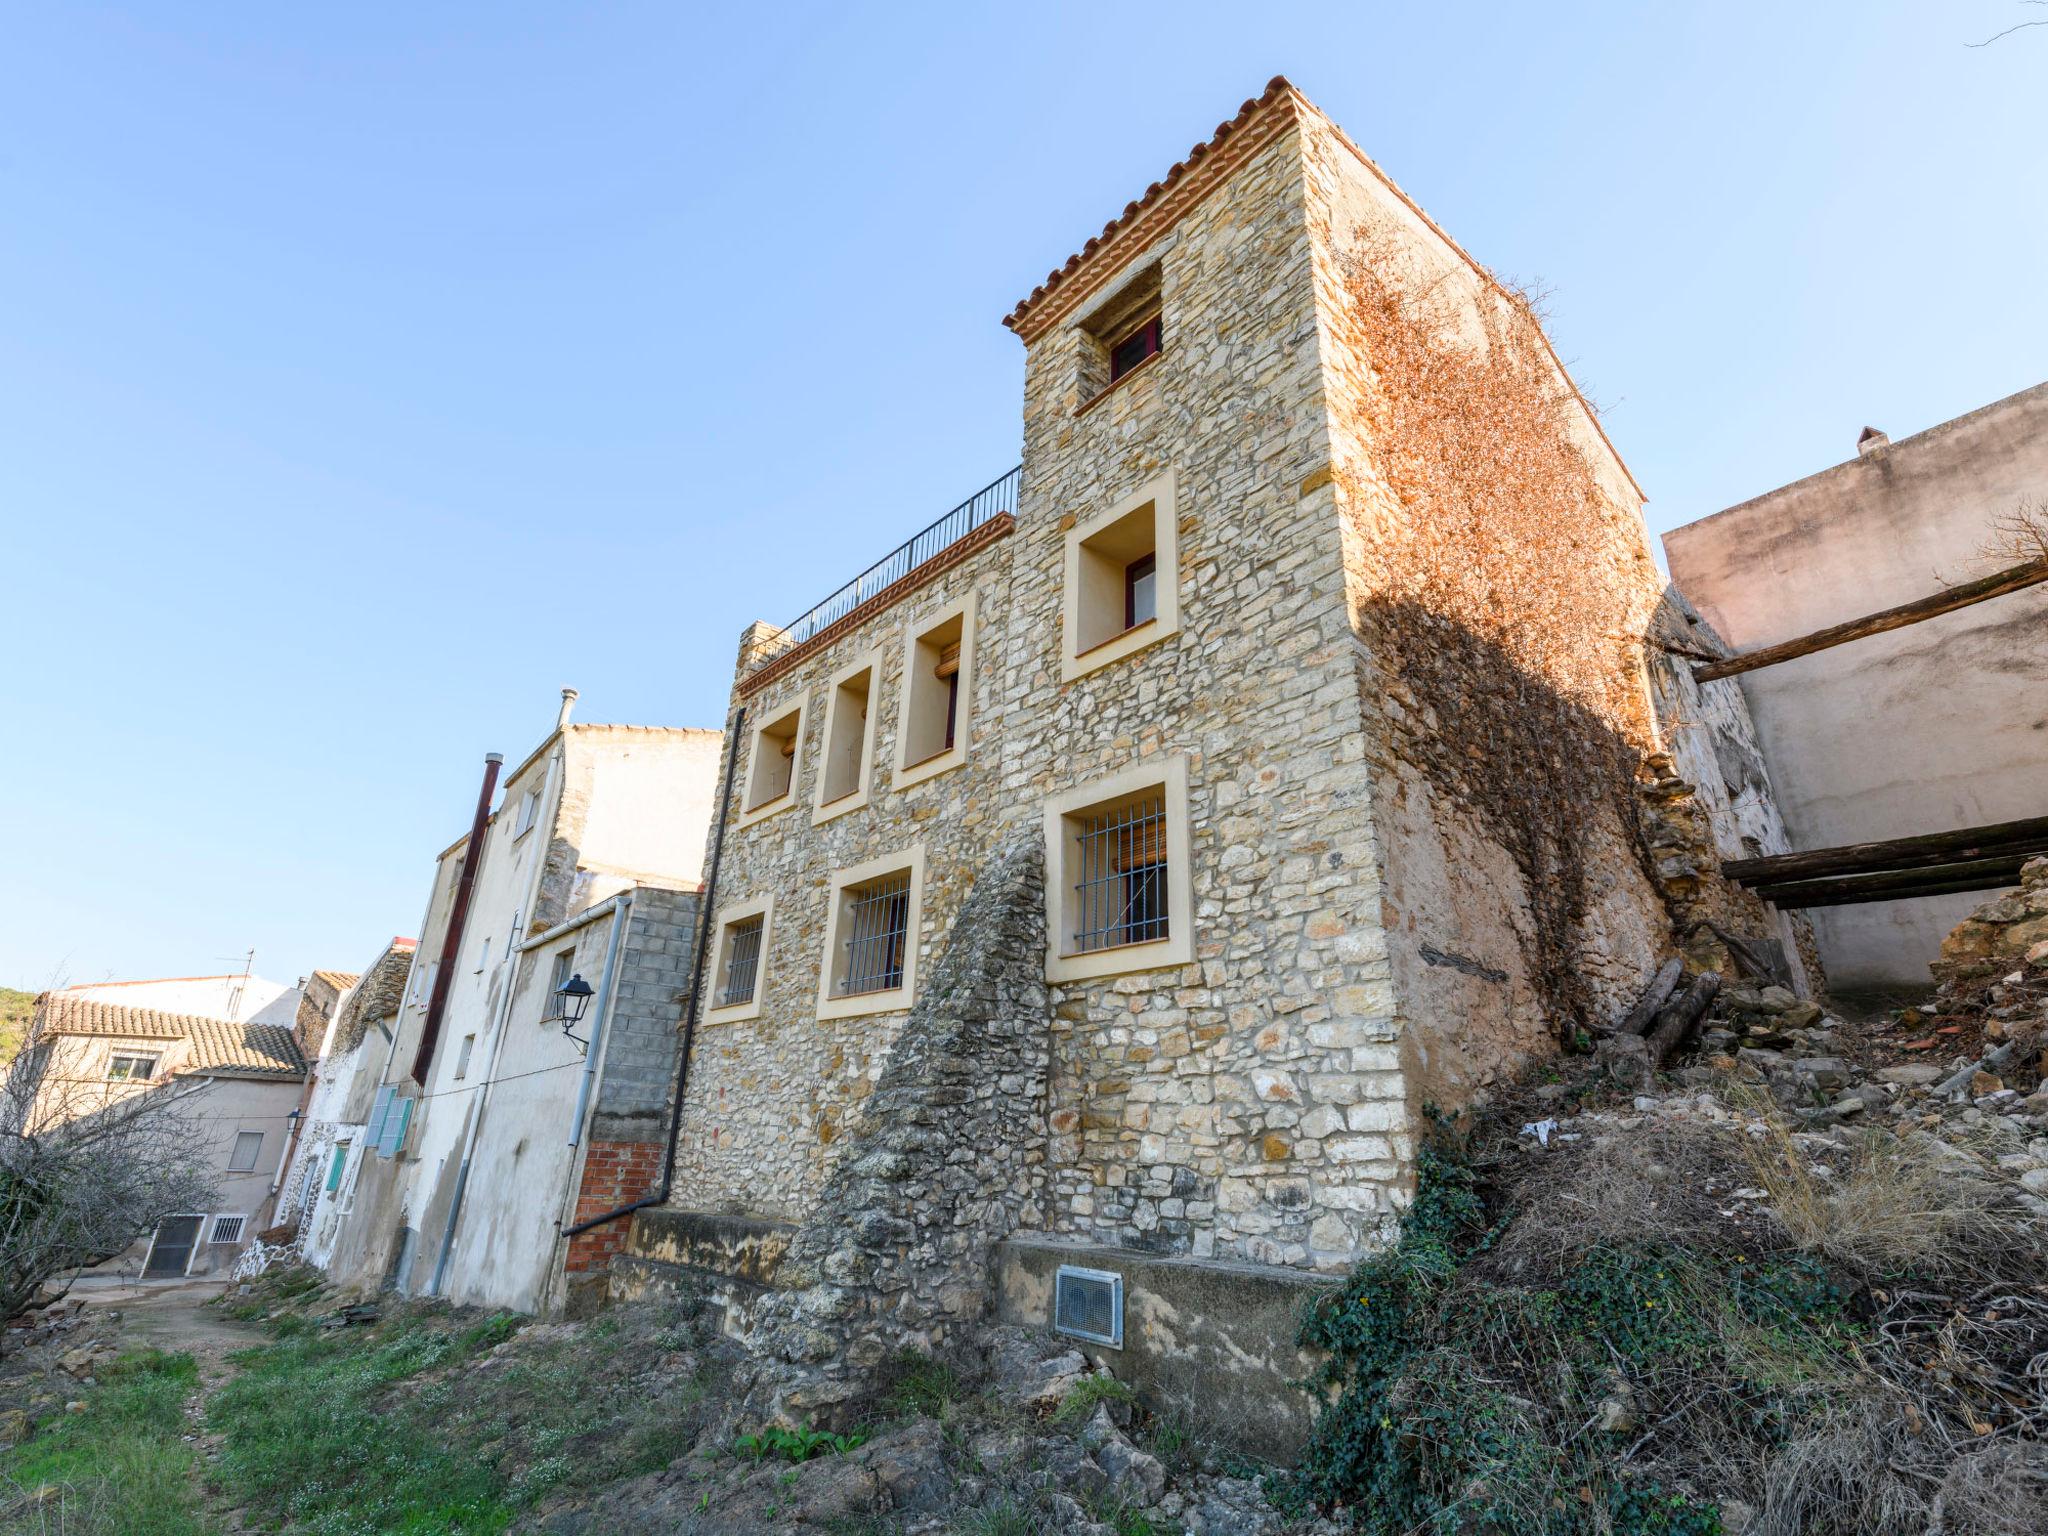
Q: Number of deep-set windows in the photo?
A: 8